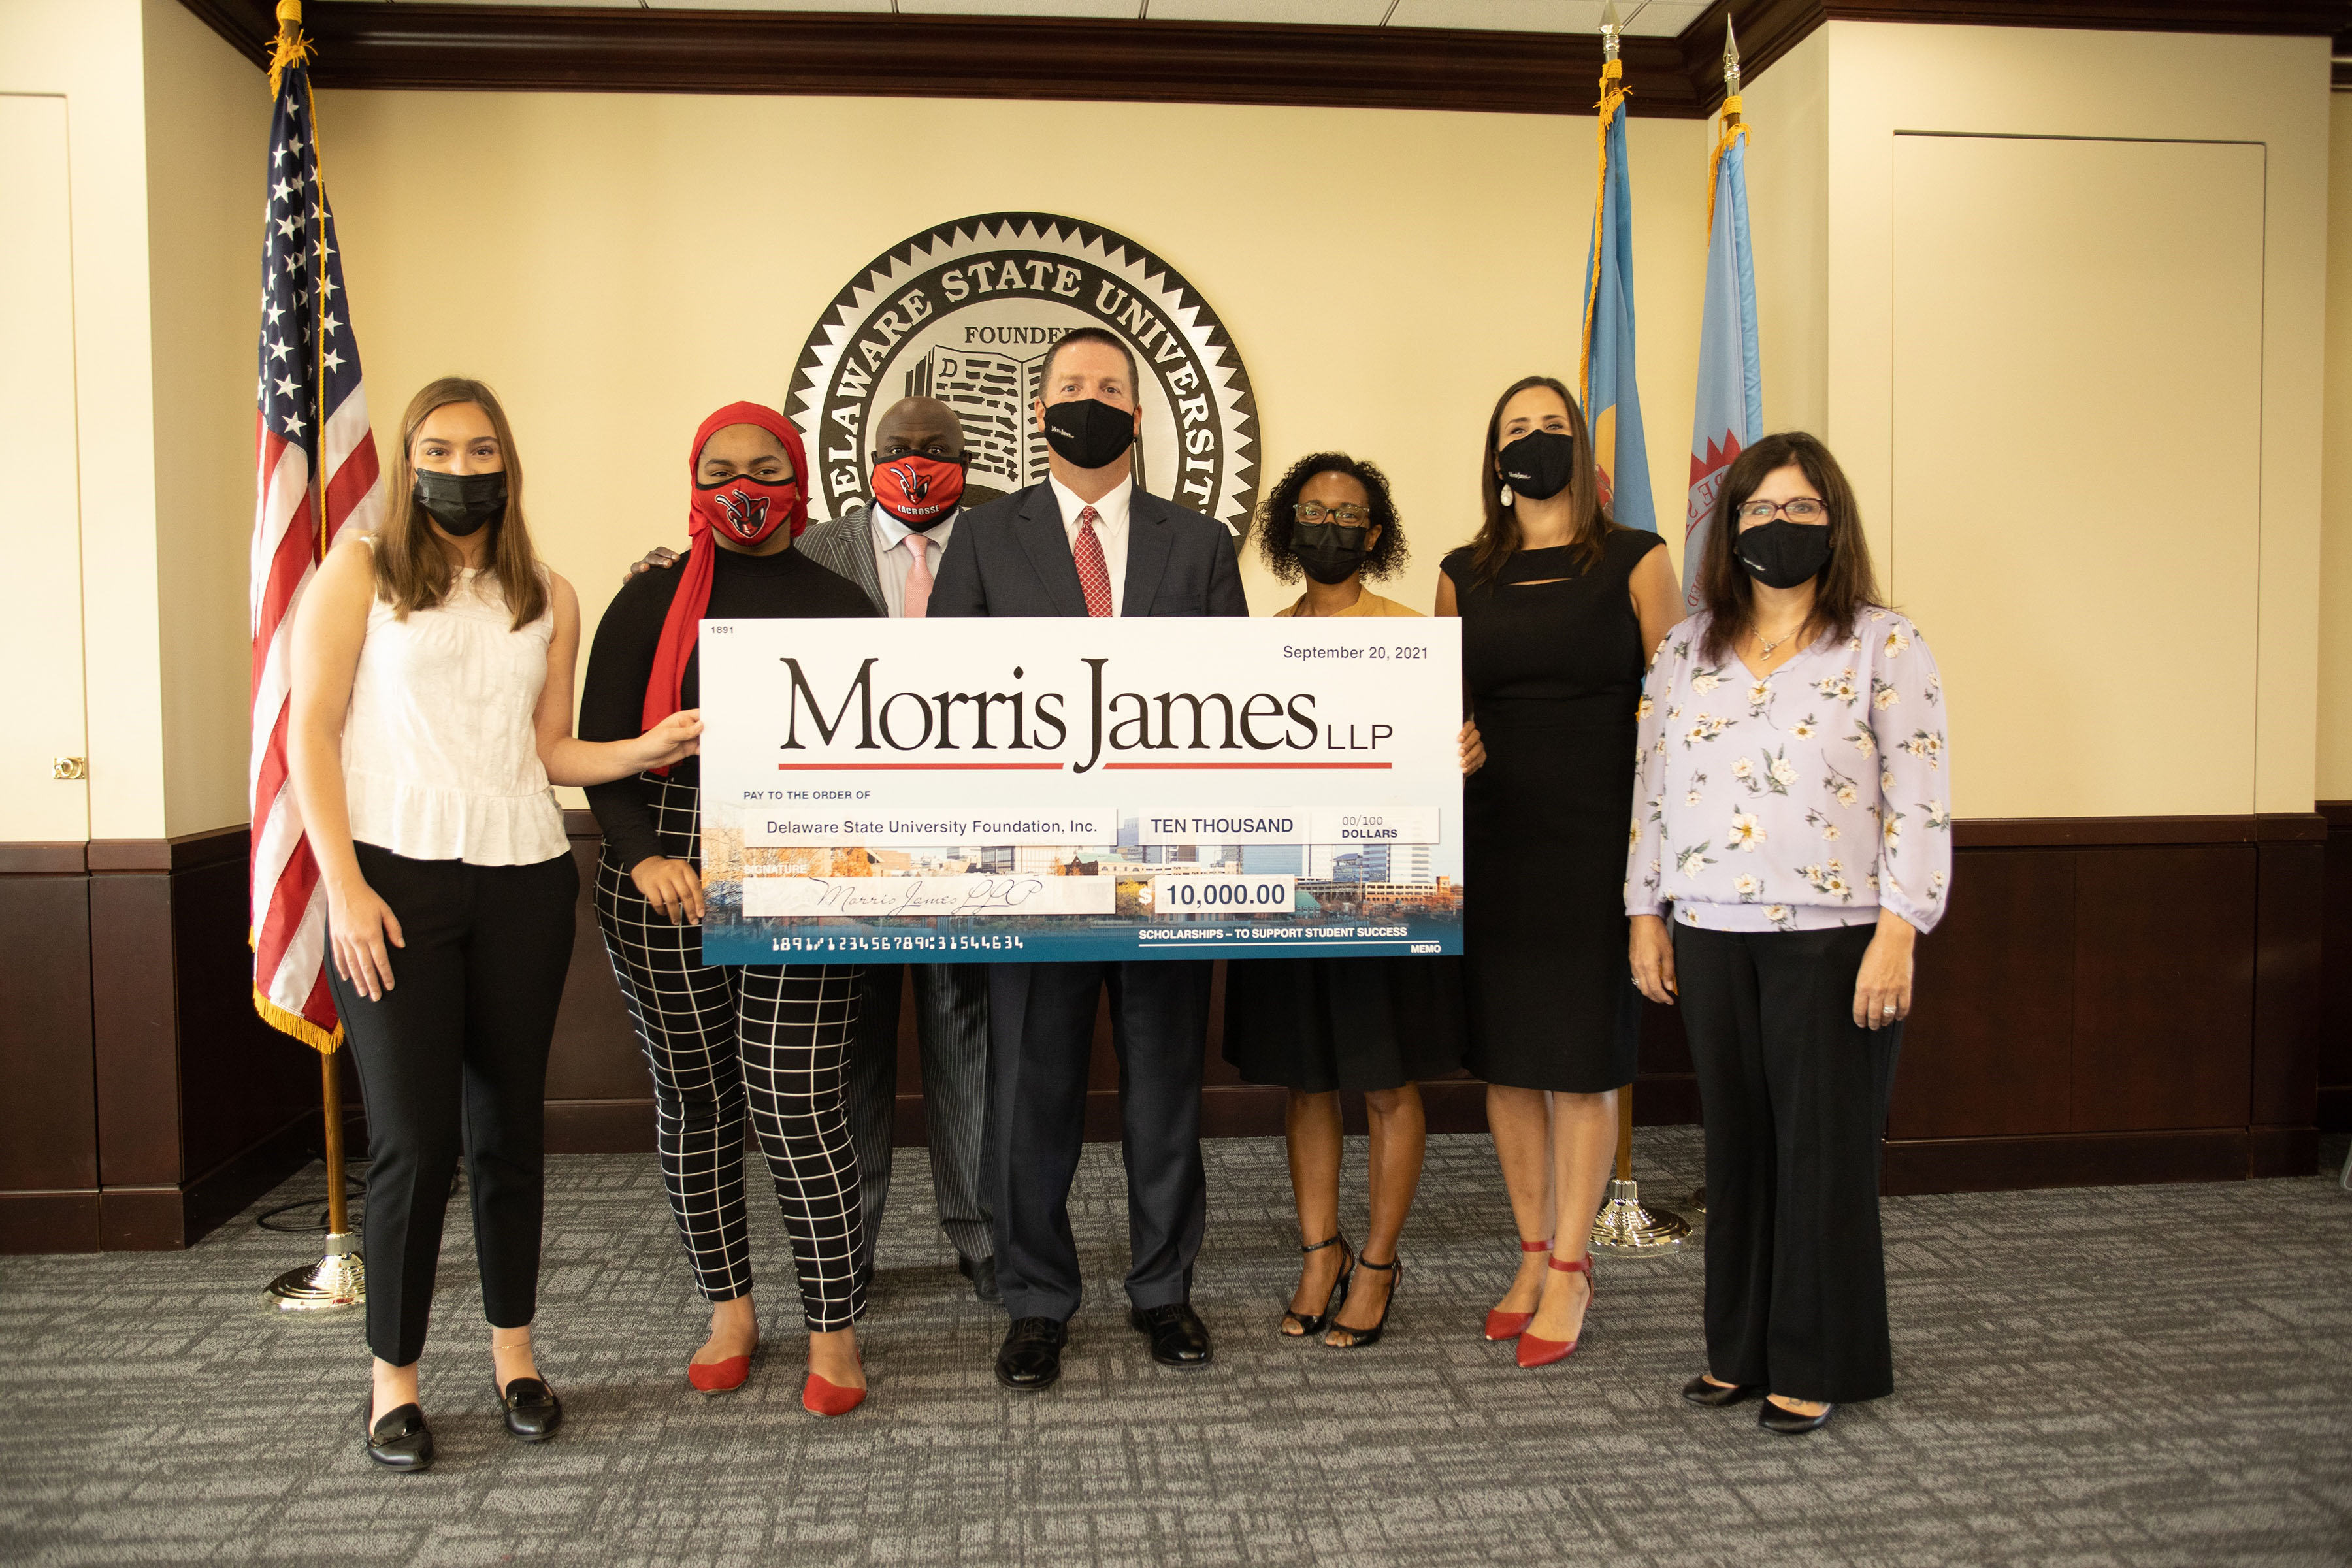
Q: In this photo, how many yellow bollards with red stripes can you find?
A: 0